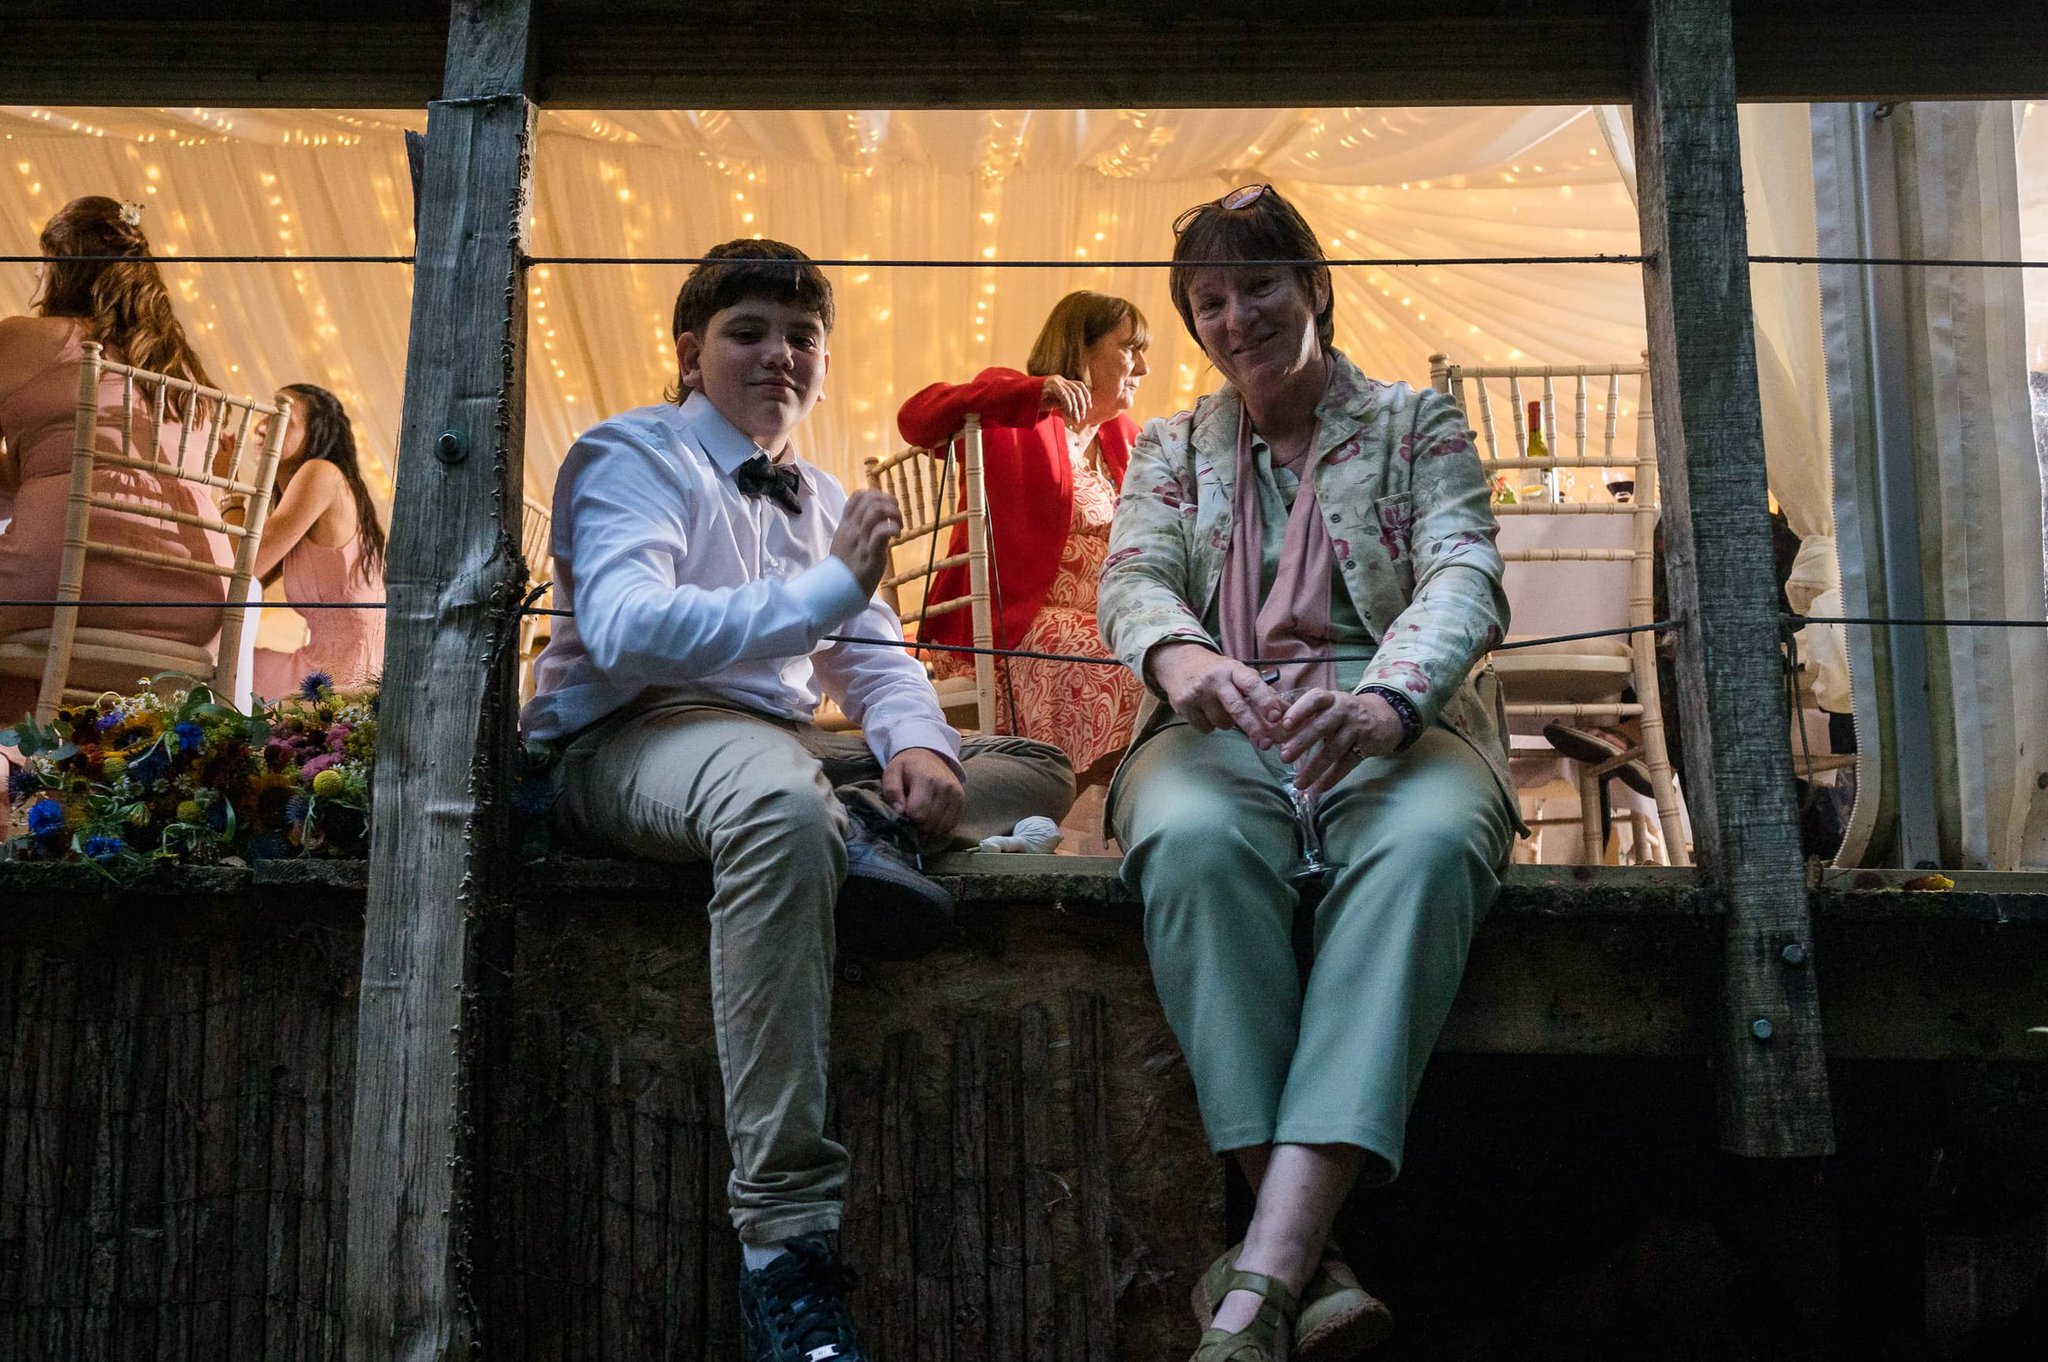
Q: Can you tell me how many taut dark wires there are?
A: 2